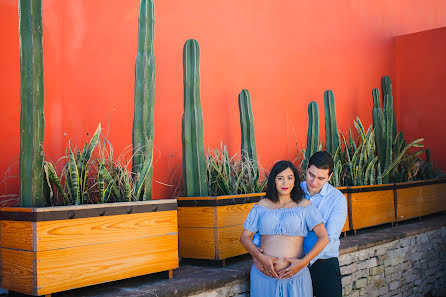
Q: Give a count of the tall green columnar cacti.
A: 8